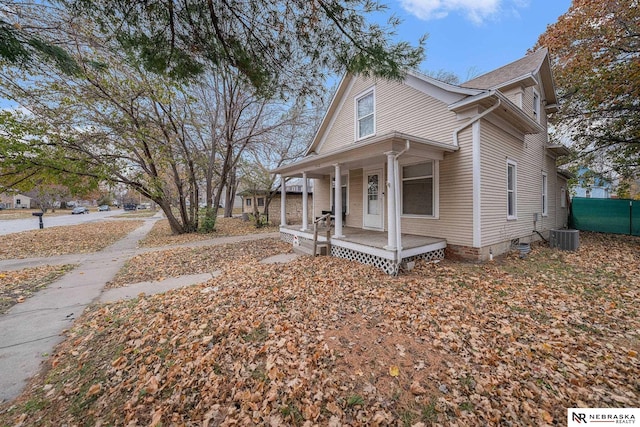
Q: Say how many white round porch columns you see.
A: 4